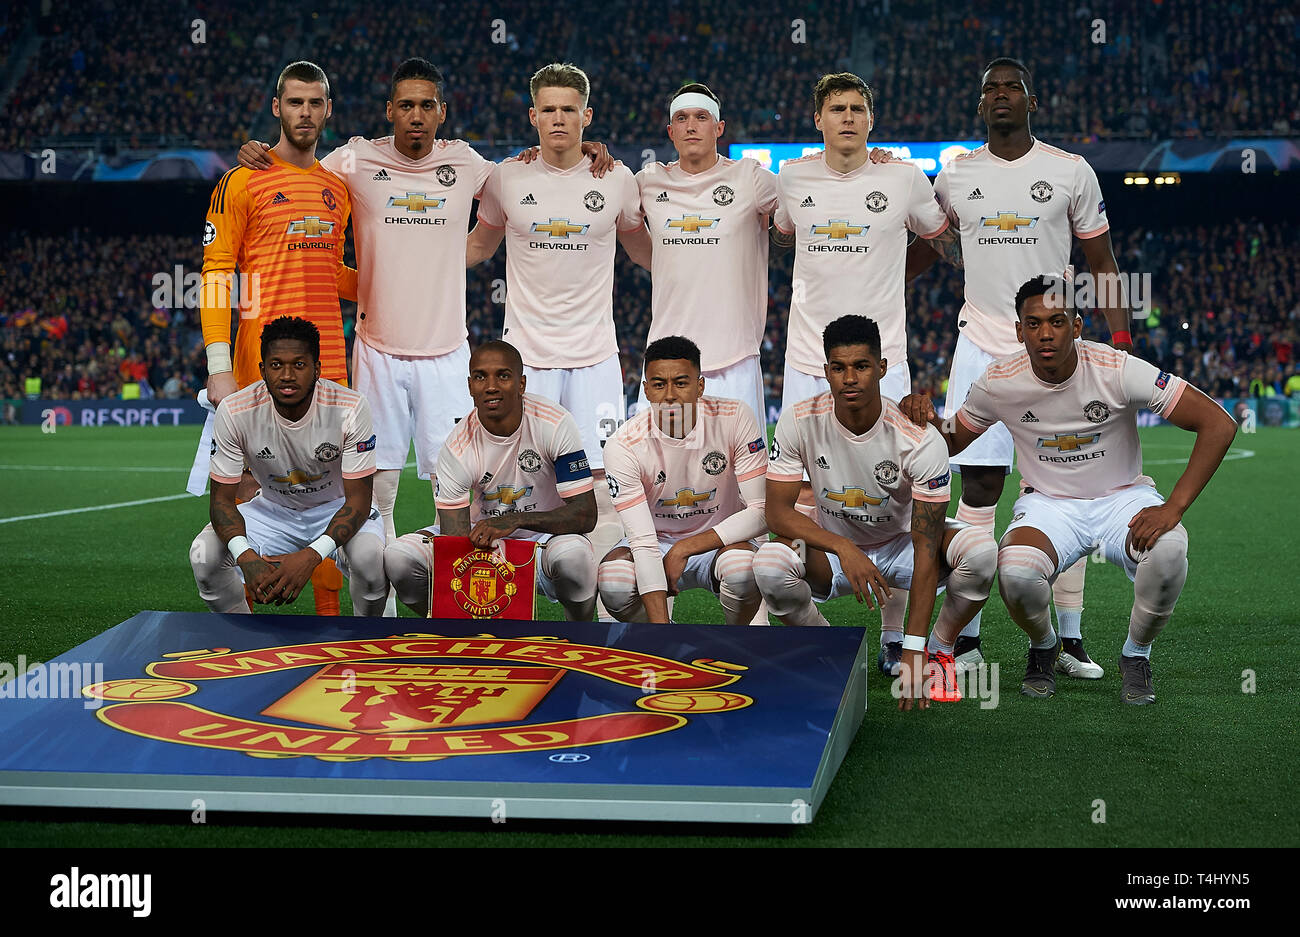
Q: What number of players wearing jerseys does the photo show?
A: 11